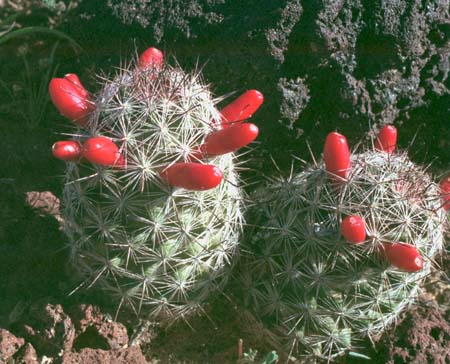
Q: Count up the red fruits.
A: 13